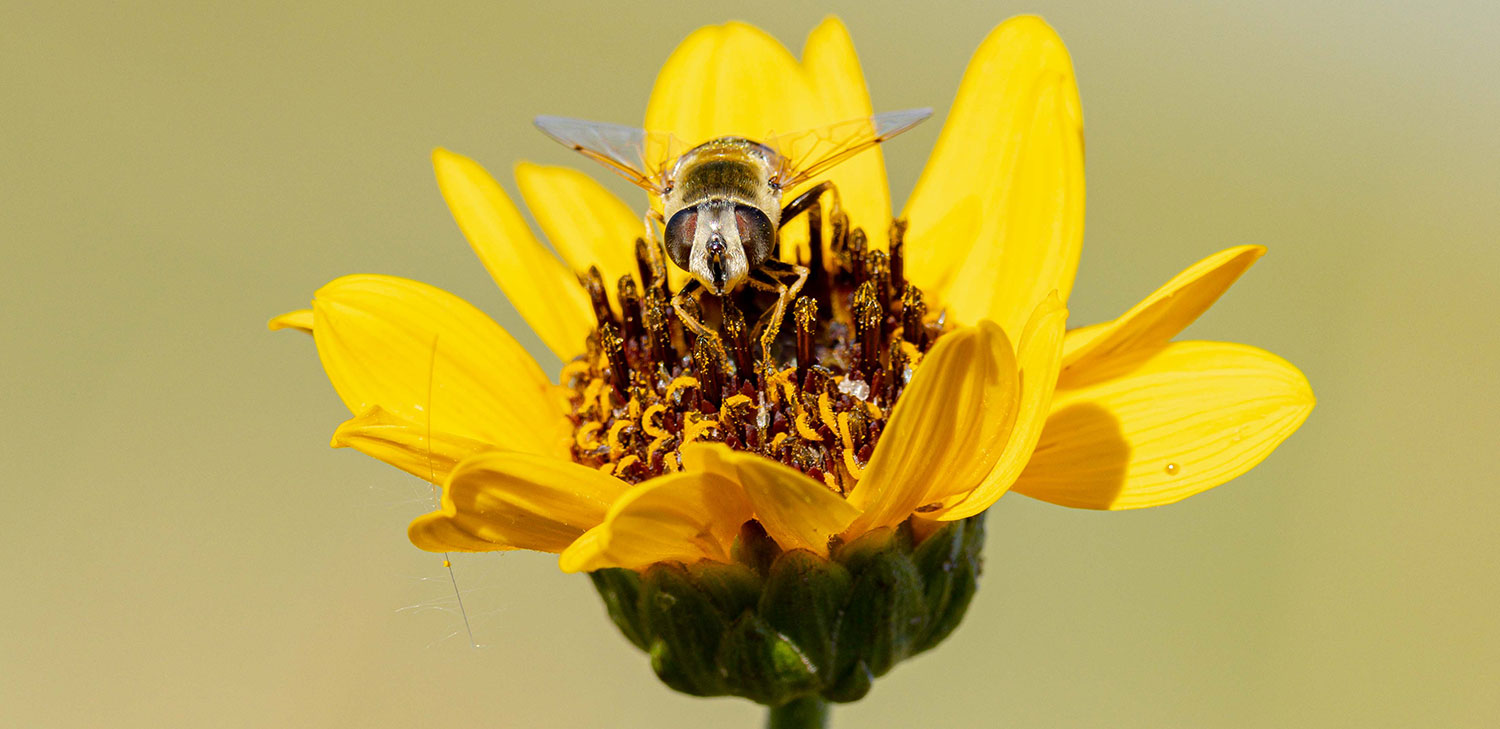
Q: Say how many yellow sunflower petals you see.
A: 15